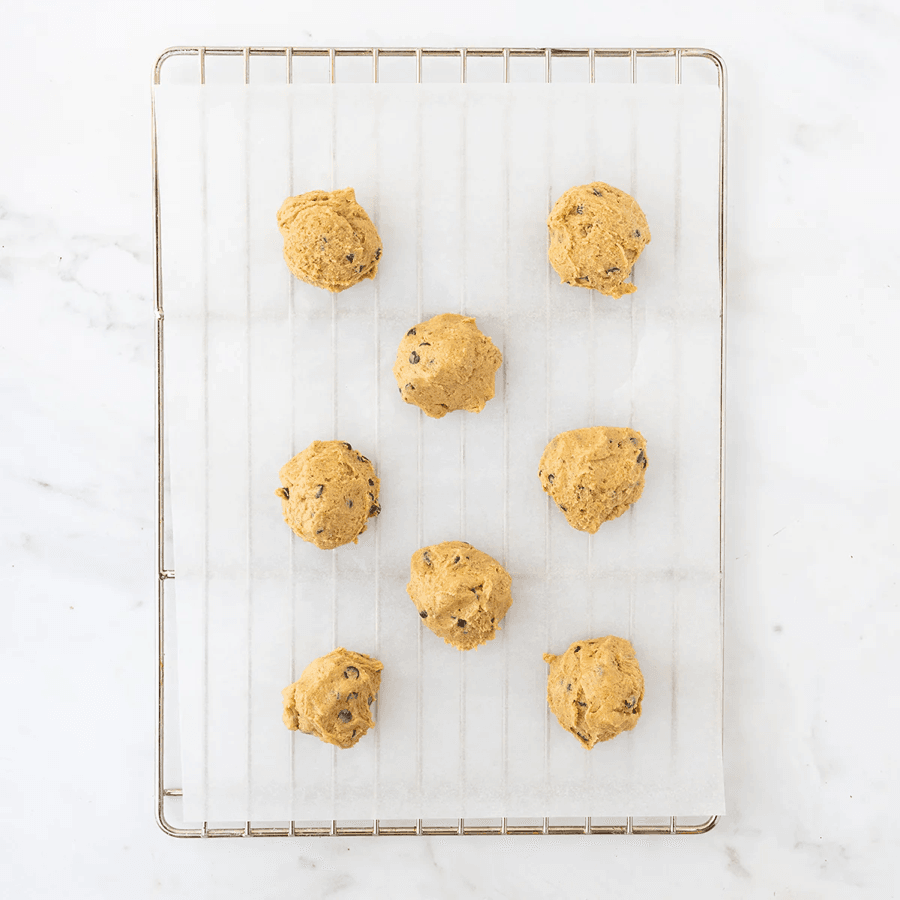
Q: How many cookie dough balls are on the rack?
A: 8